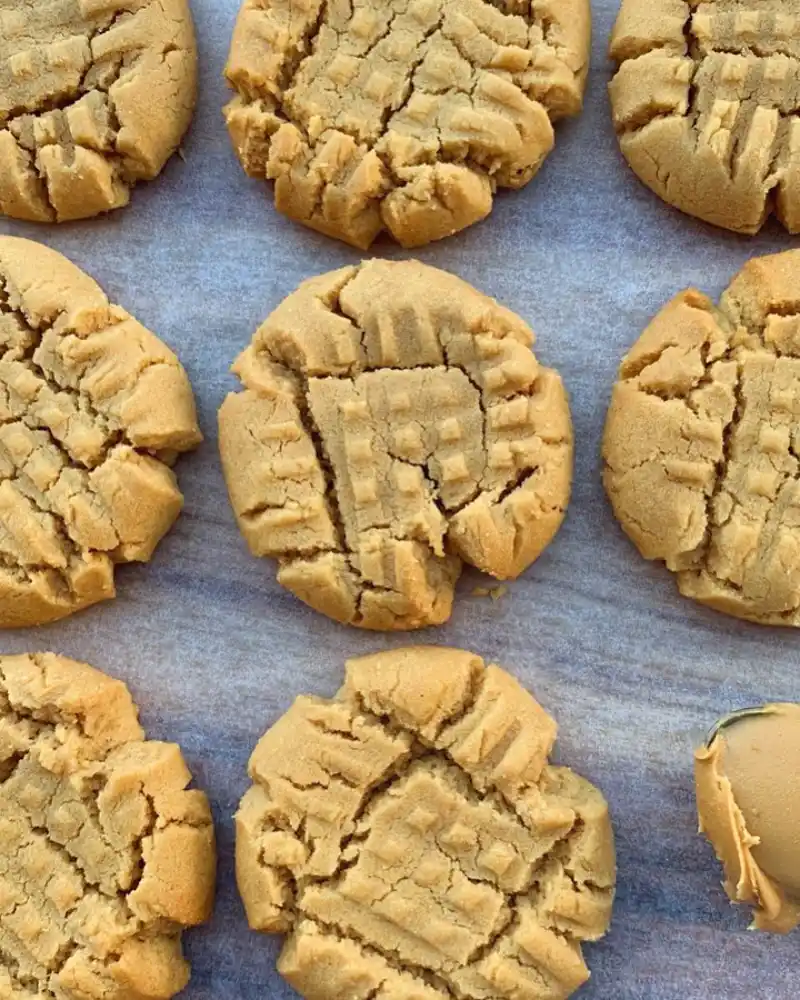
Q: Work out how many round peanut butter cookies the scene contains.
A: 8